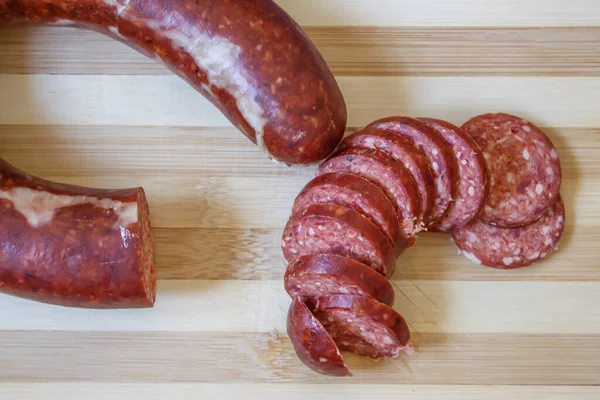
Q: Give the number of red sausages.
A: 2